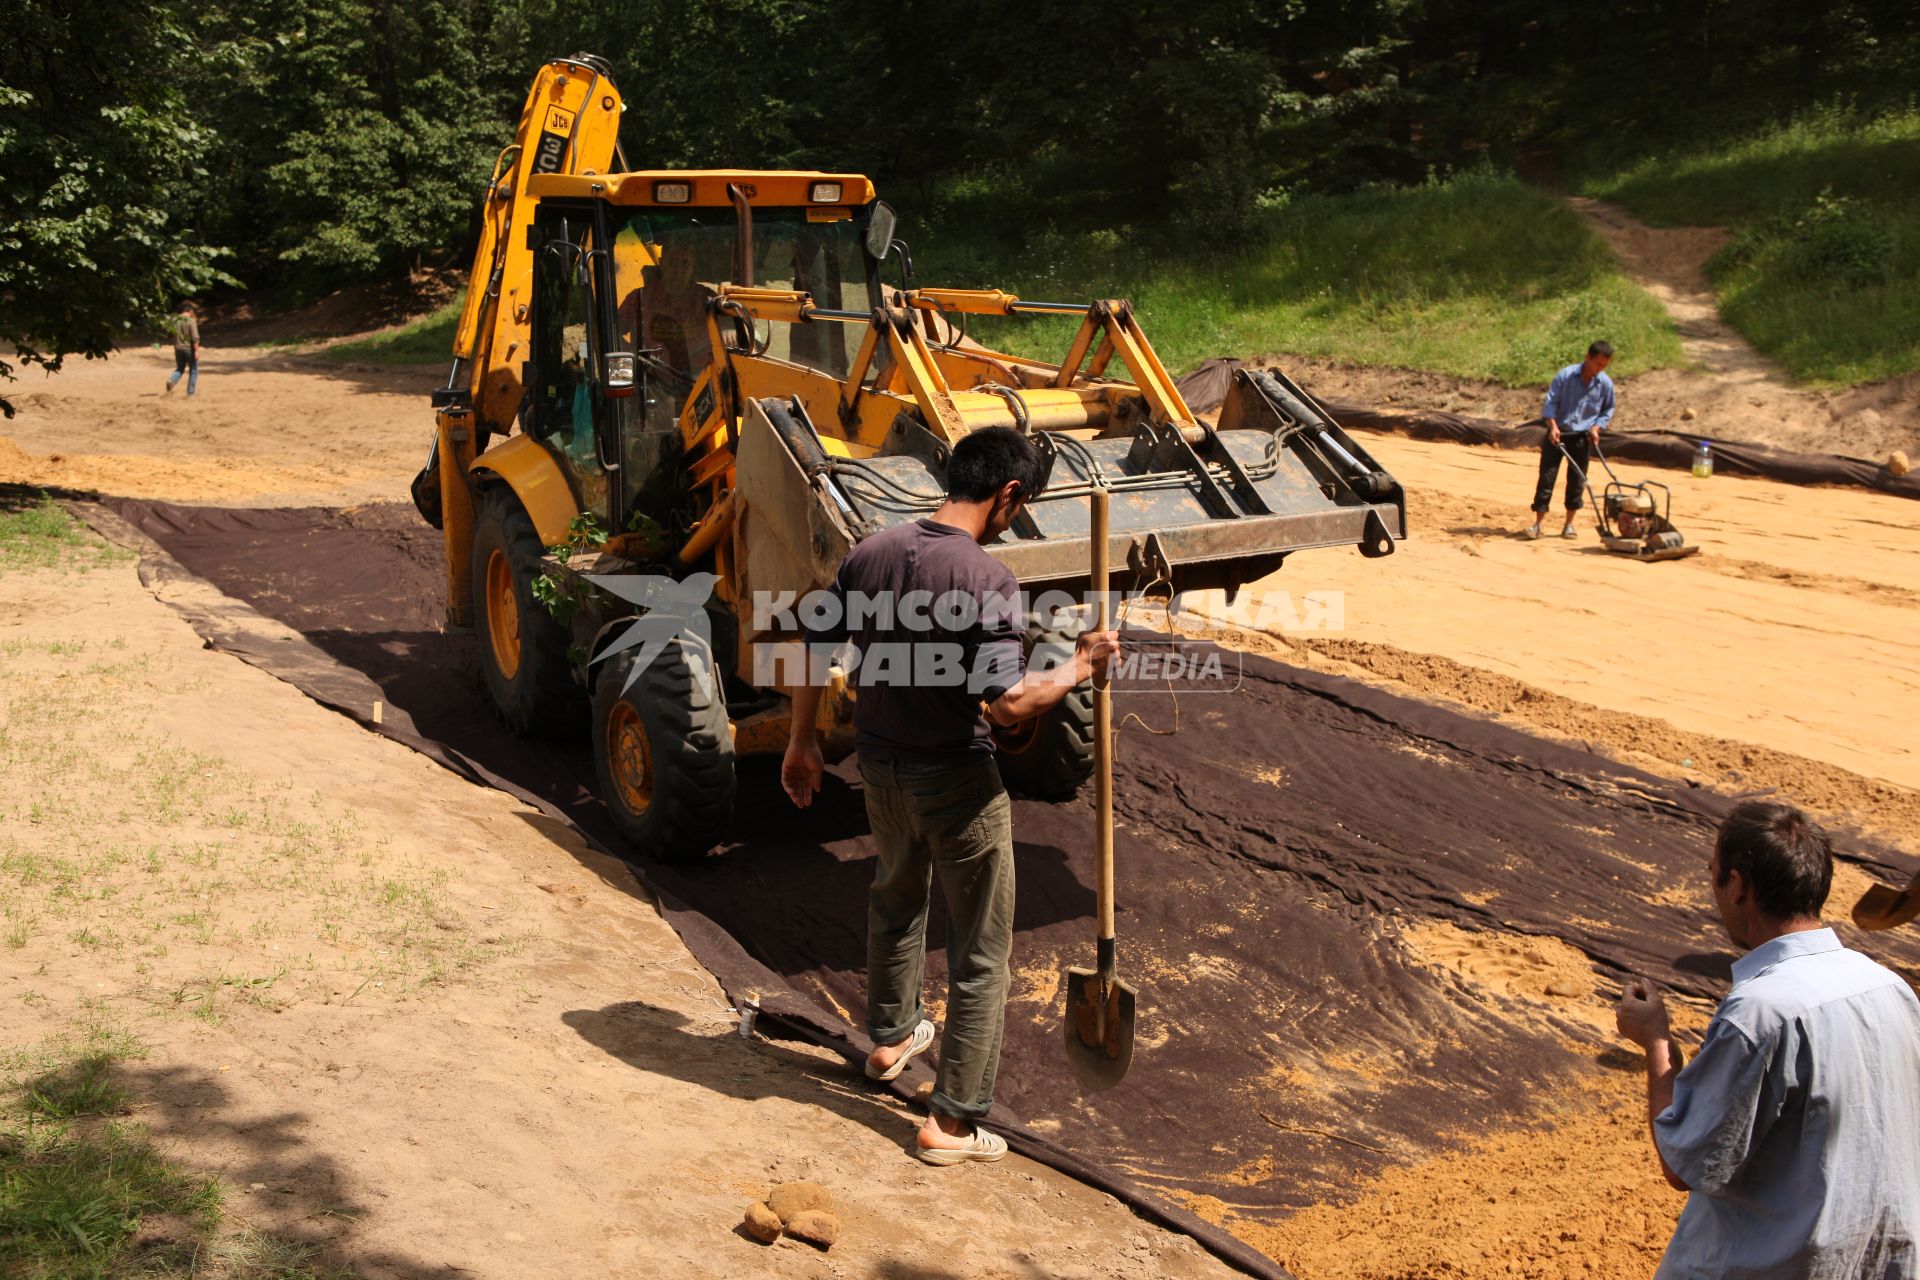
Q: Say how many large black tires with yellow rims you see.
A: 3